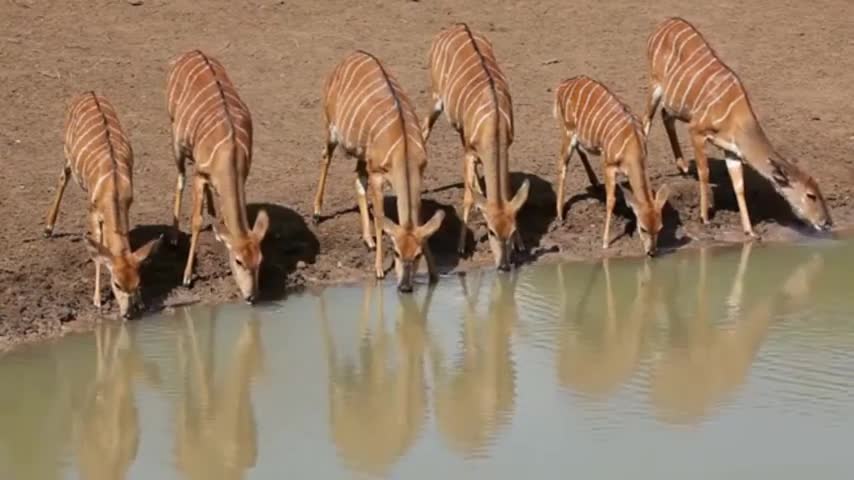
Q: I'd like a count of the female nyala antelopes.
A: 6